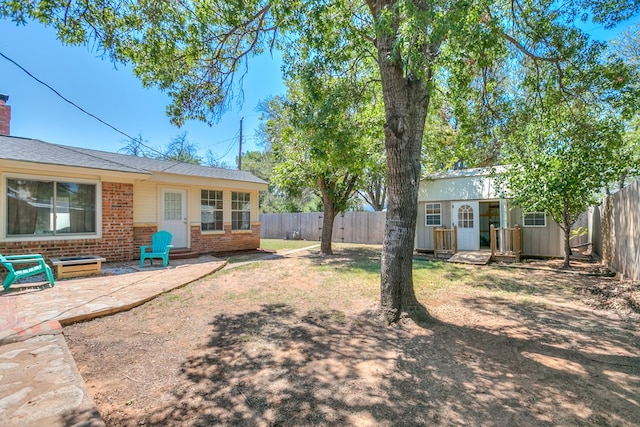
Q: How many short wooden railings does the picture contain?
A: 2